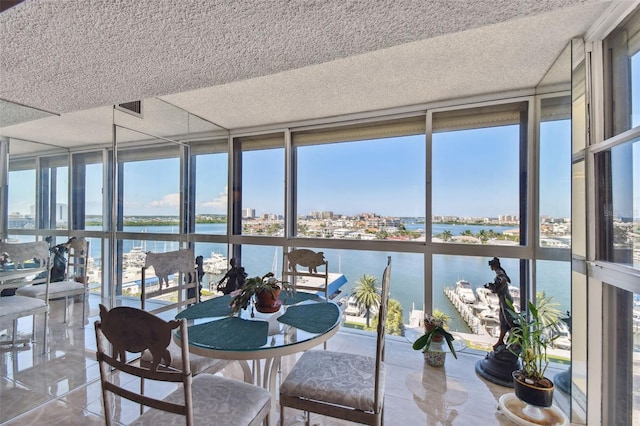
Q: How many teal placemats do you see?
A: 4